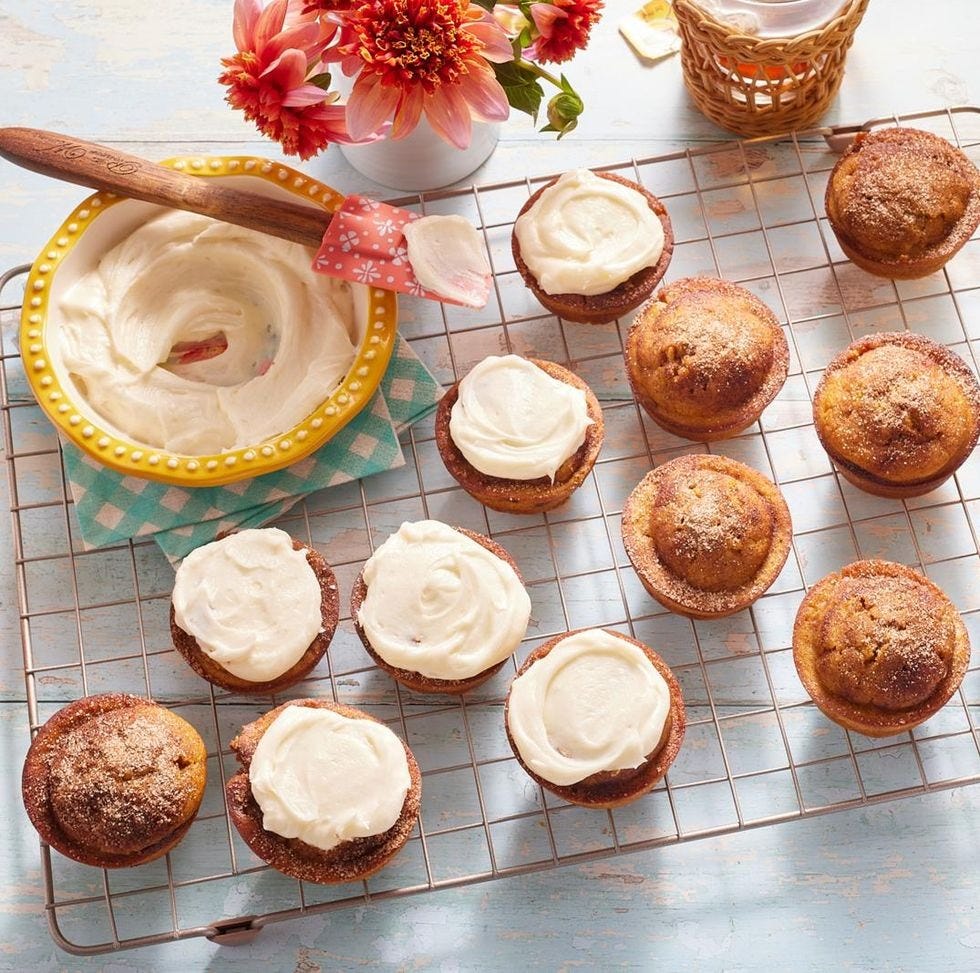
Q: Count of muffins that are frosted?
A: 6